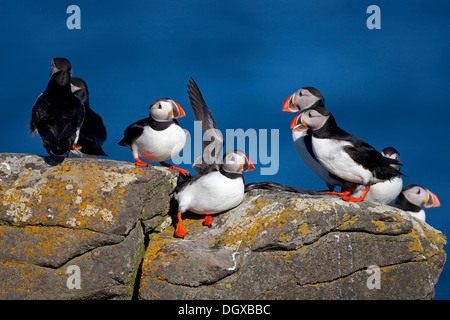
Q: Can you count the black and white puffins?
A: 8